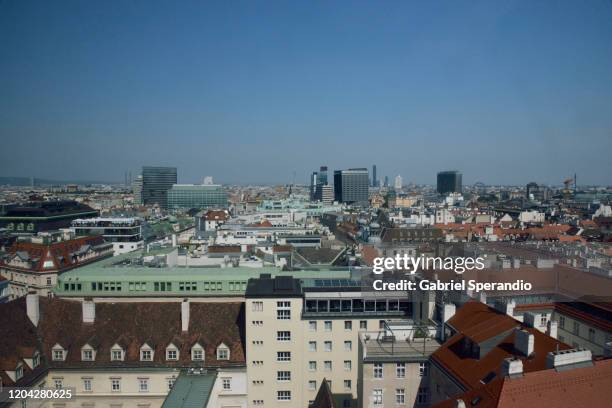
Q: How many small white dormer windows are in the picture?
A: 9